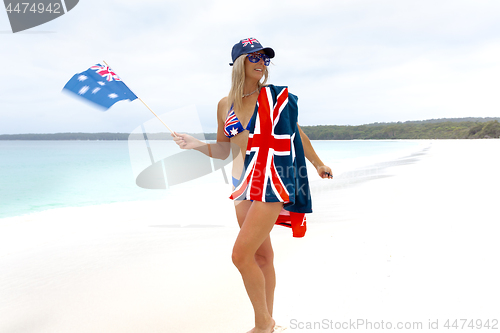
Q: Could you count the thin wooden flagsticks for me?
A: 1